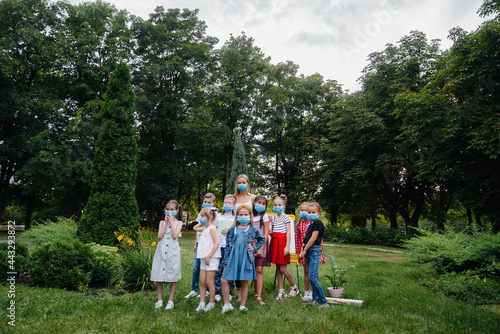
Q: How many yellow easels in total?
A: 1